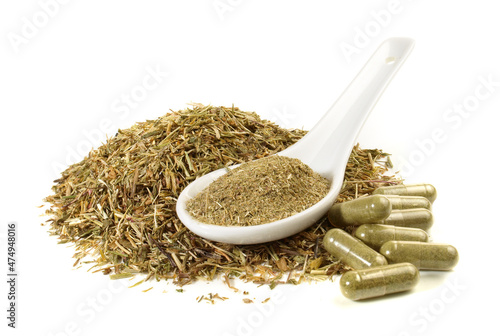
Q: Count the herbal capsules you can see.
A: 8